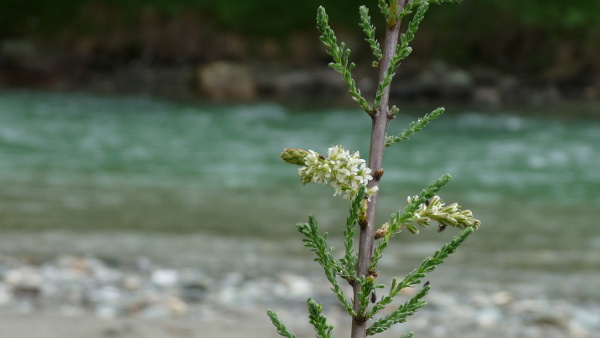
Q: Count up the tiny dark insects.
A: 5